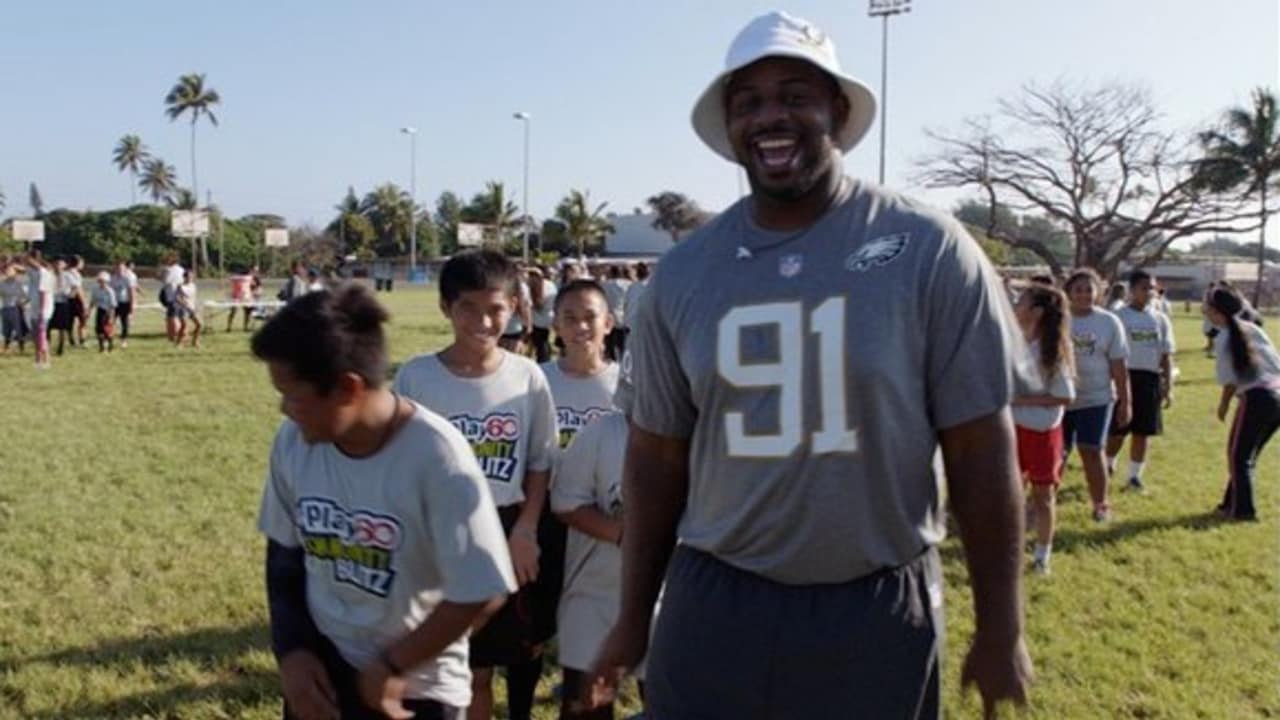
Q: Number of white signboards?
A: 4